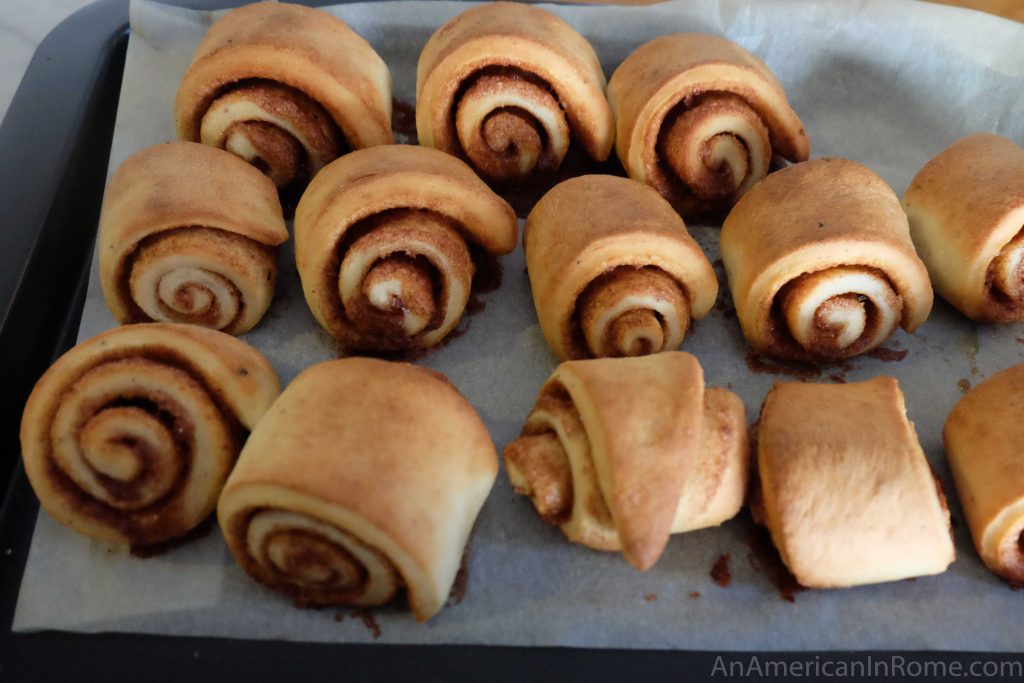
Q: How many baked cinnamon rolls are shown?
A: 13